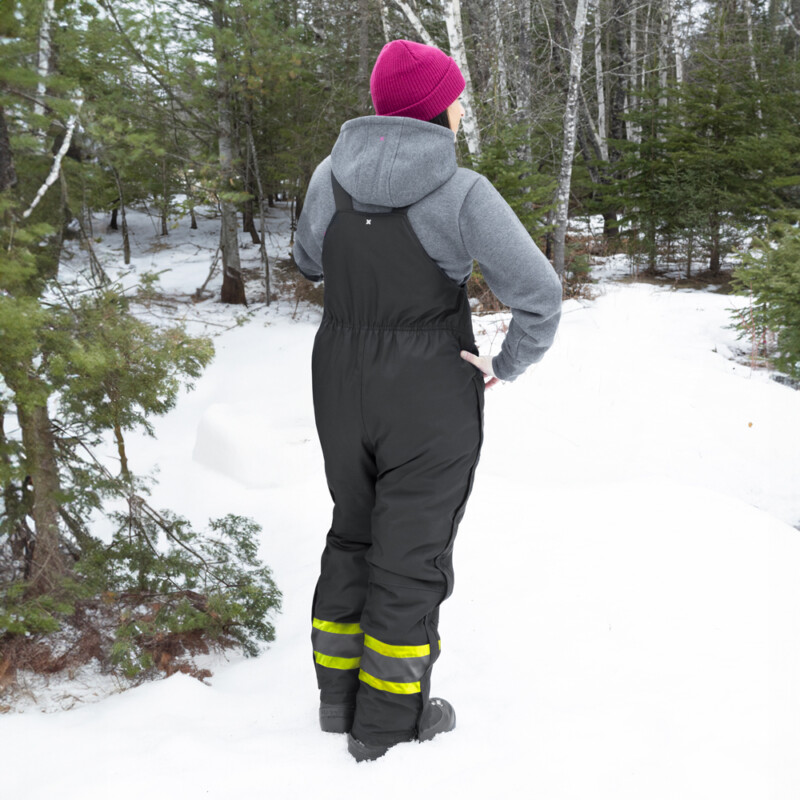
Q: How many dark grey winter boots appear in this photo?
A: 2